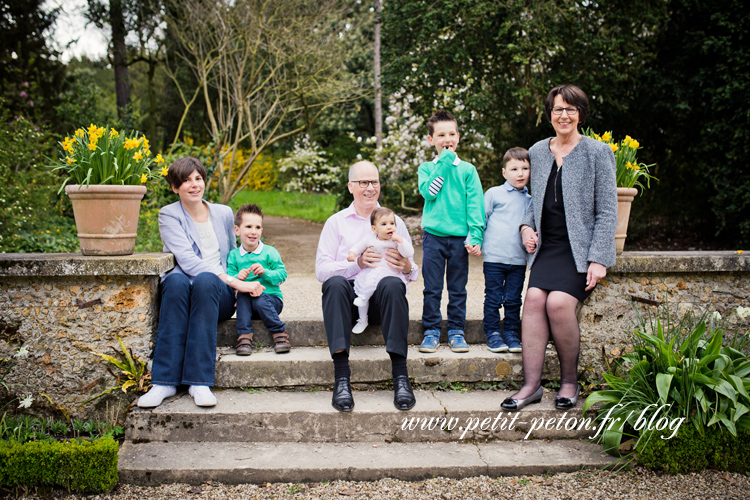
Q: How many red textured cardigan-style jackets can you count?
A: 0